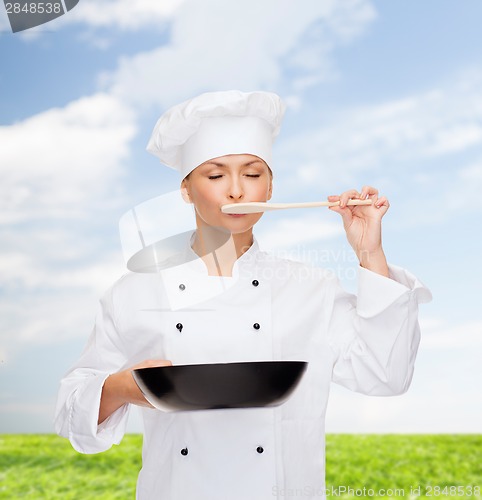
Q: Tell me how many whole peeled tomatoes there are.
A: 0